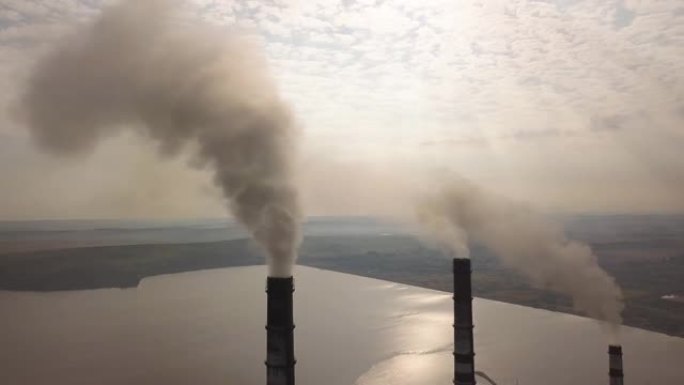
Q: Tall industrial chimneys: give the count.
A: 3